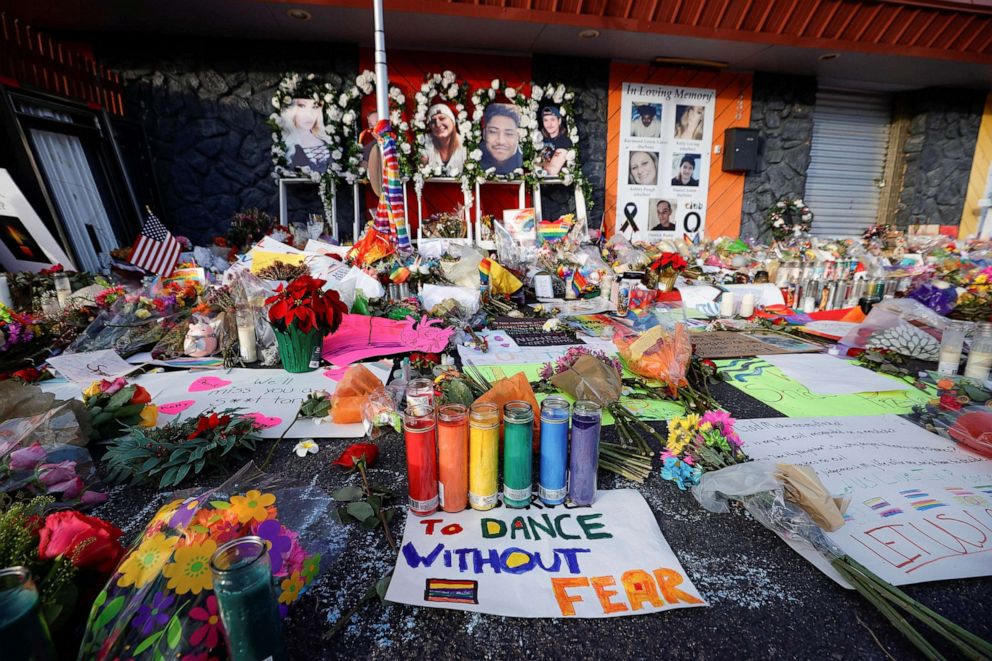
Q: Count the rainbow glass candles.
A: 6